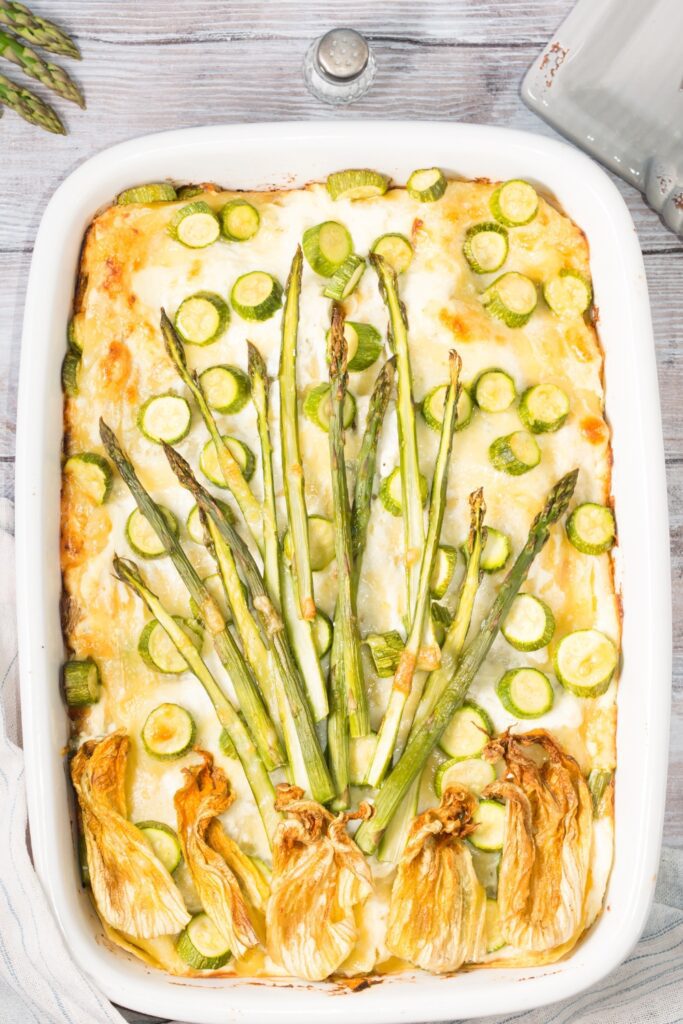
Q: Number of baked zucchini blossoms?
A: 5